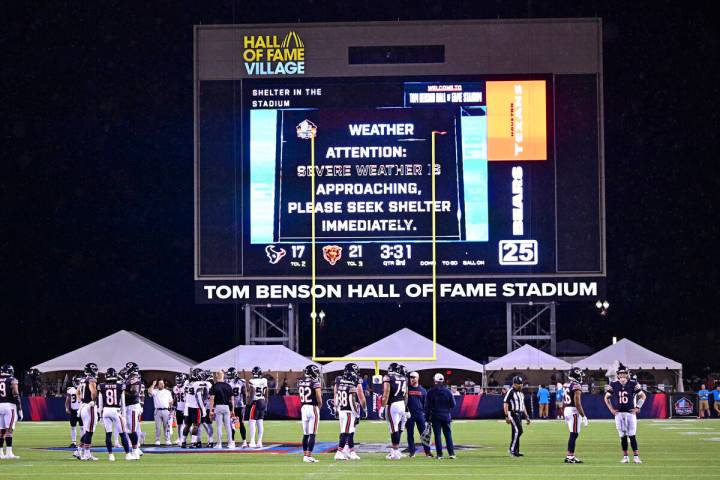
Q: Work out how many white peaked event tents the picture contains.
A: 5